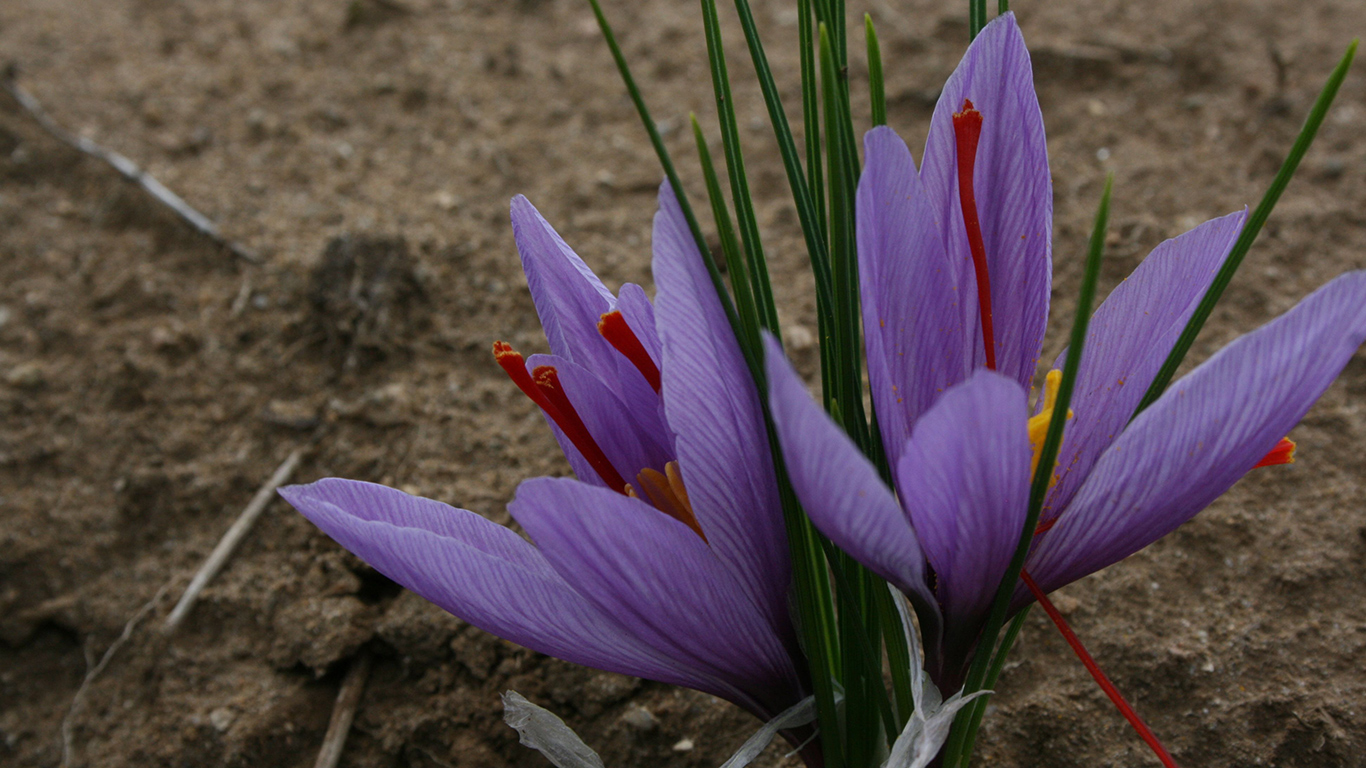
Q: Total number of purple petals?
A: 12